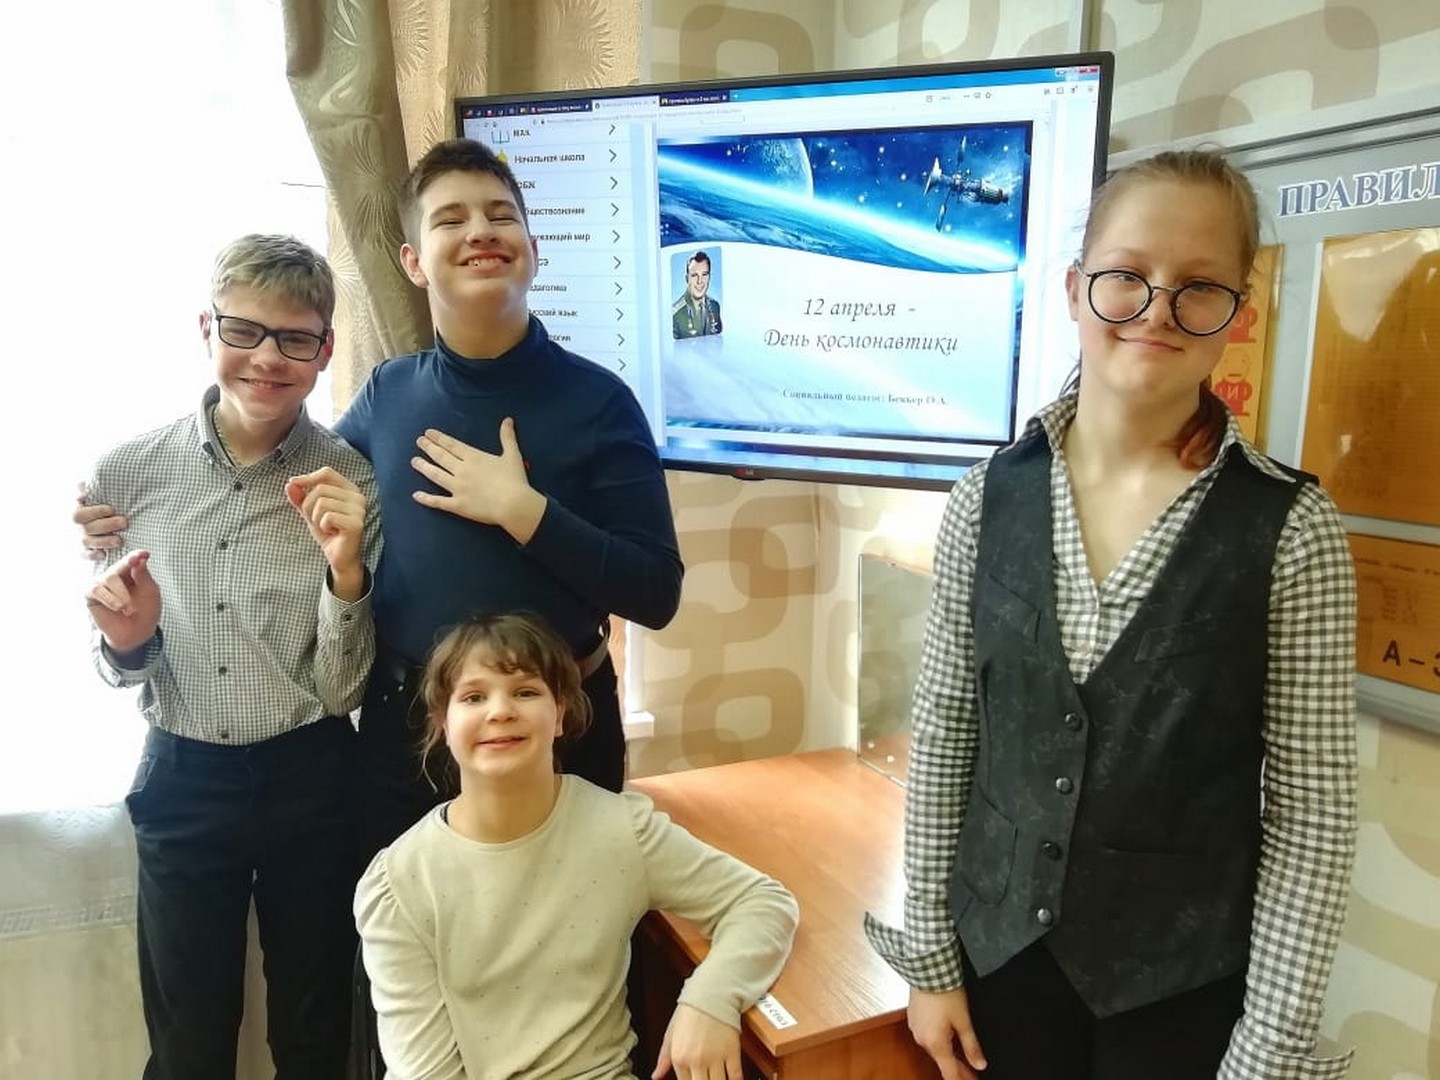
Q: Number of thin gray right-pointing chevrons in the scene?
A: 10